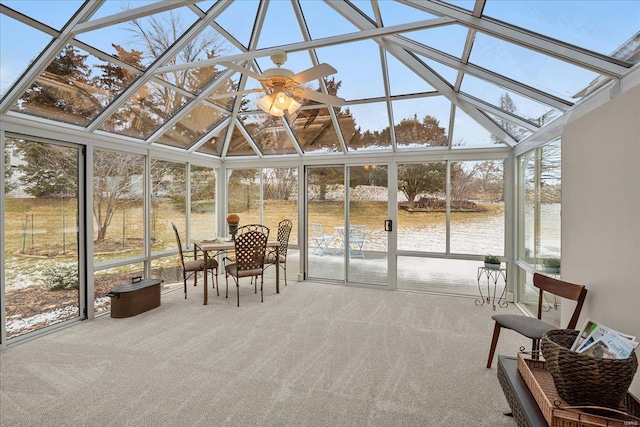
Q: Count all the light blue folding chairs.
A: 2